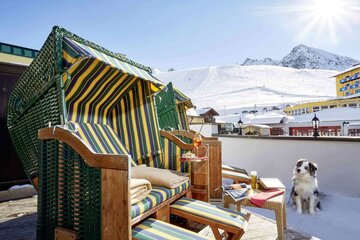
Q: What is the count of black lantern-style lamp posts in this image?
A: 2